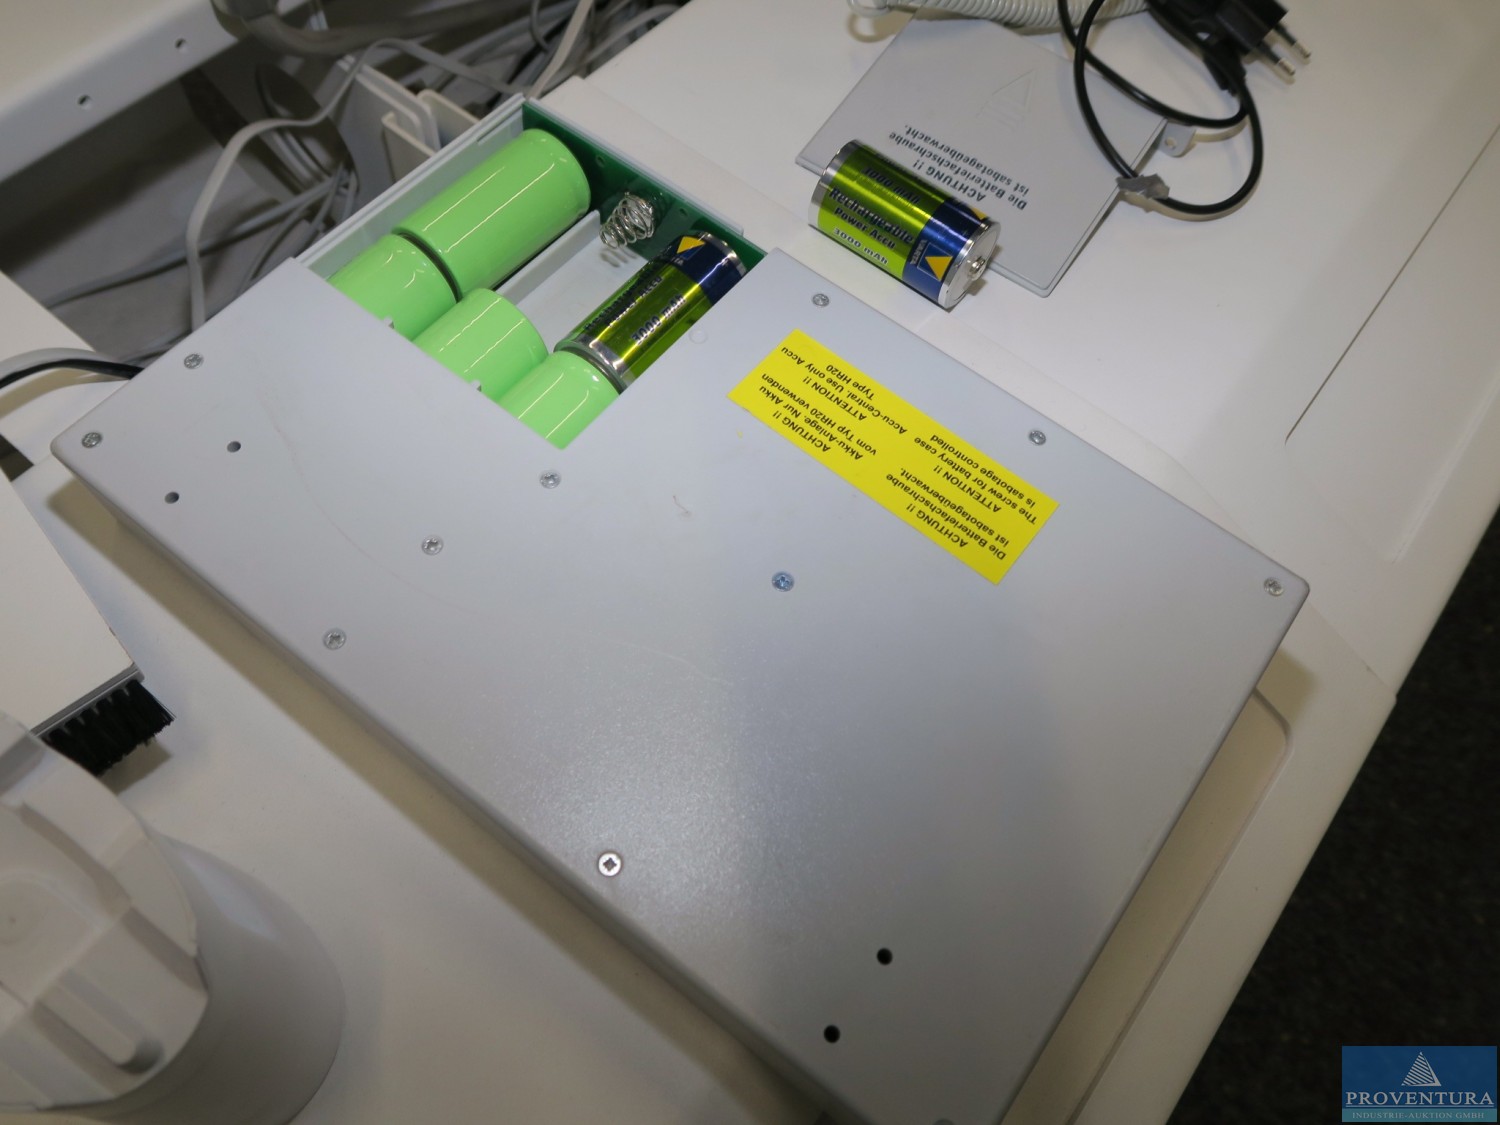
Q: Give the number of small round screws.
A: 10